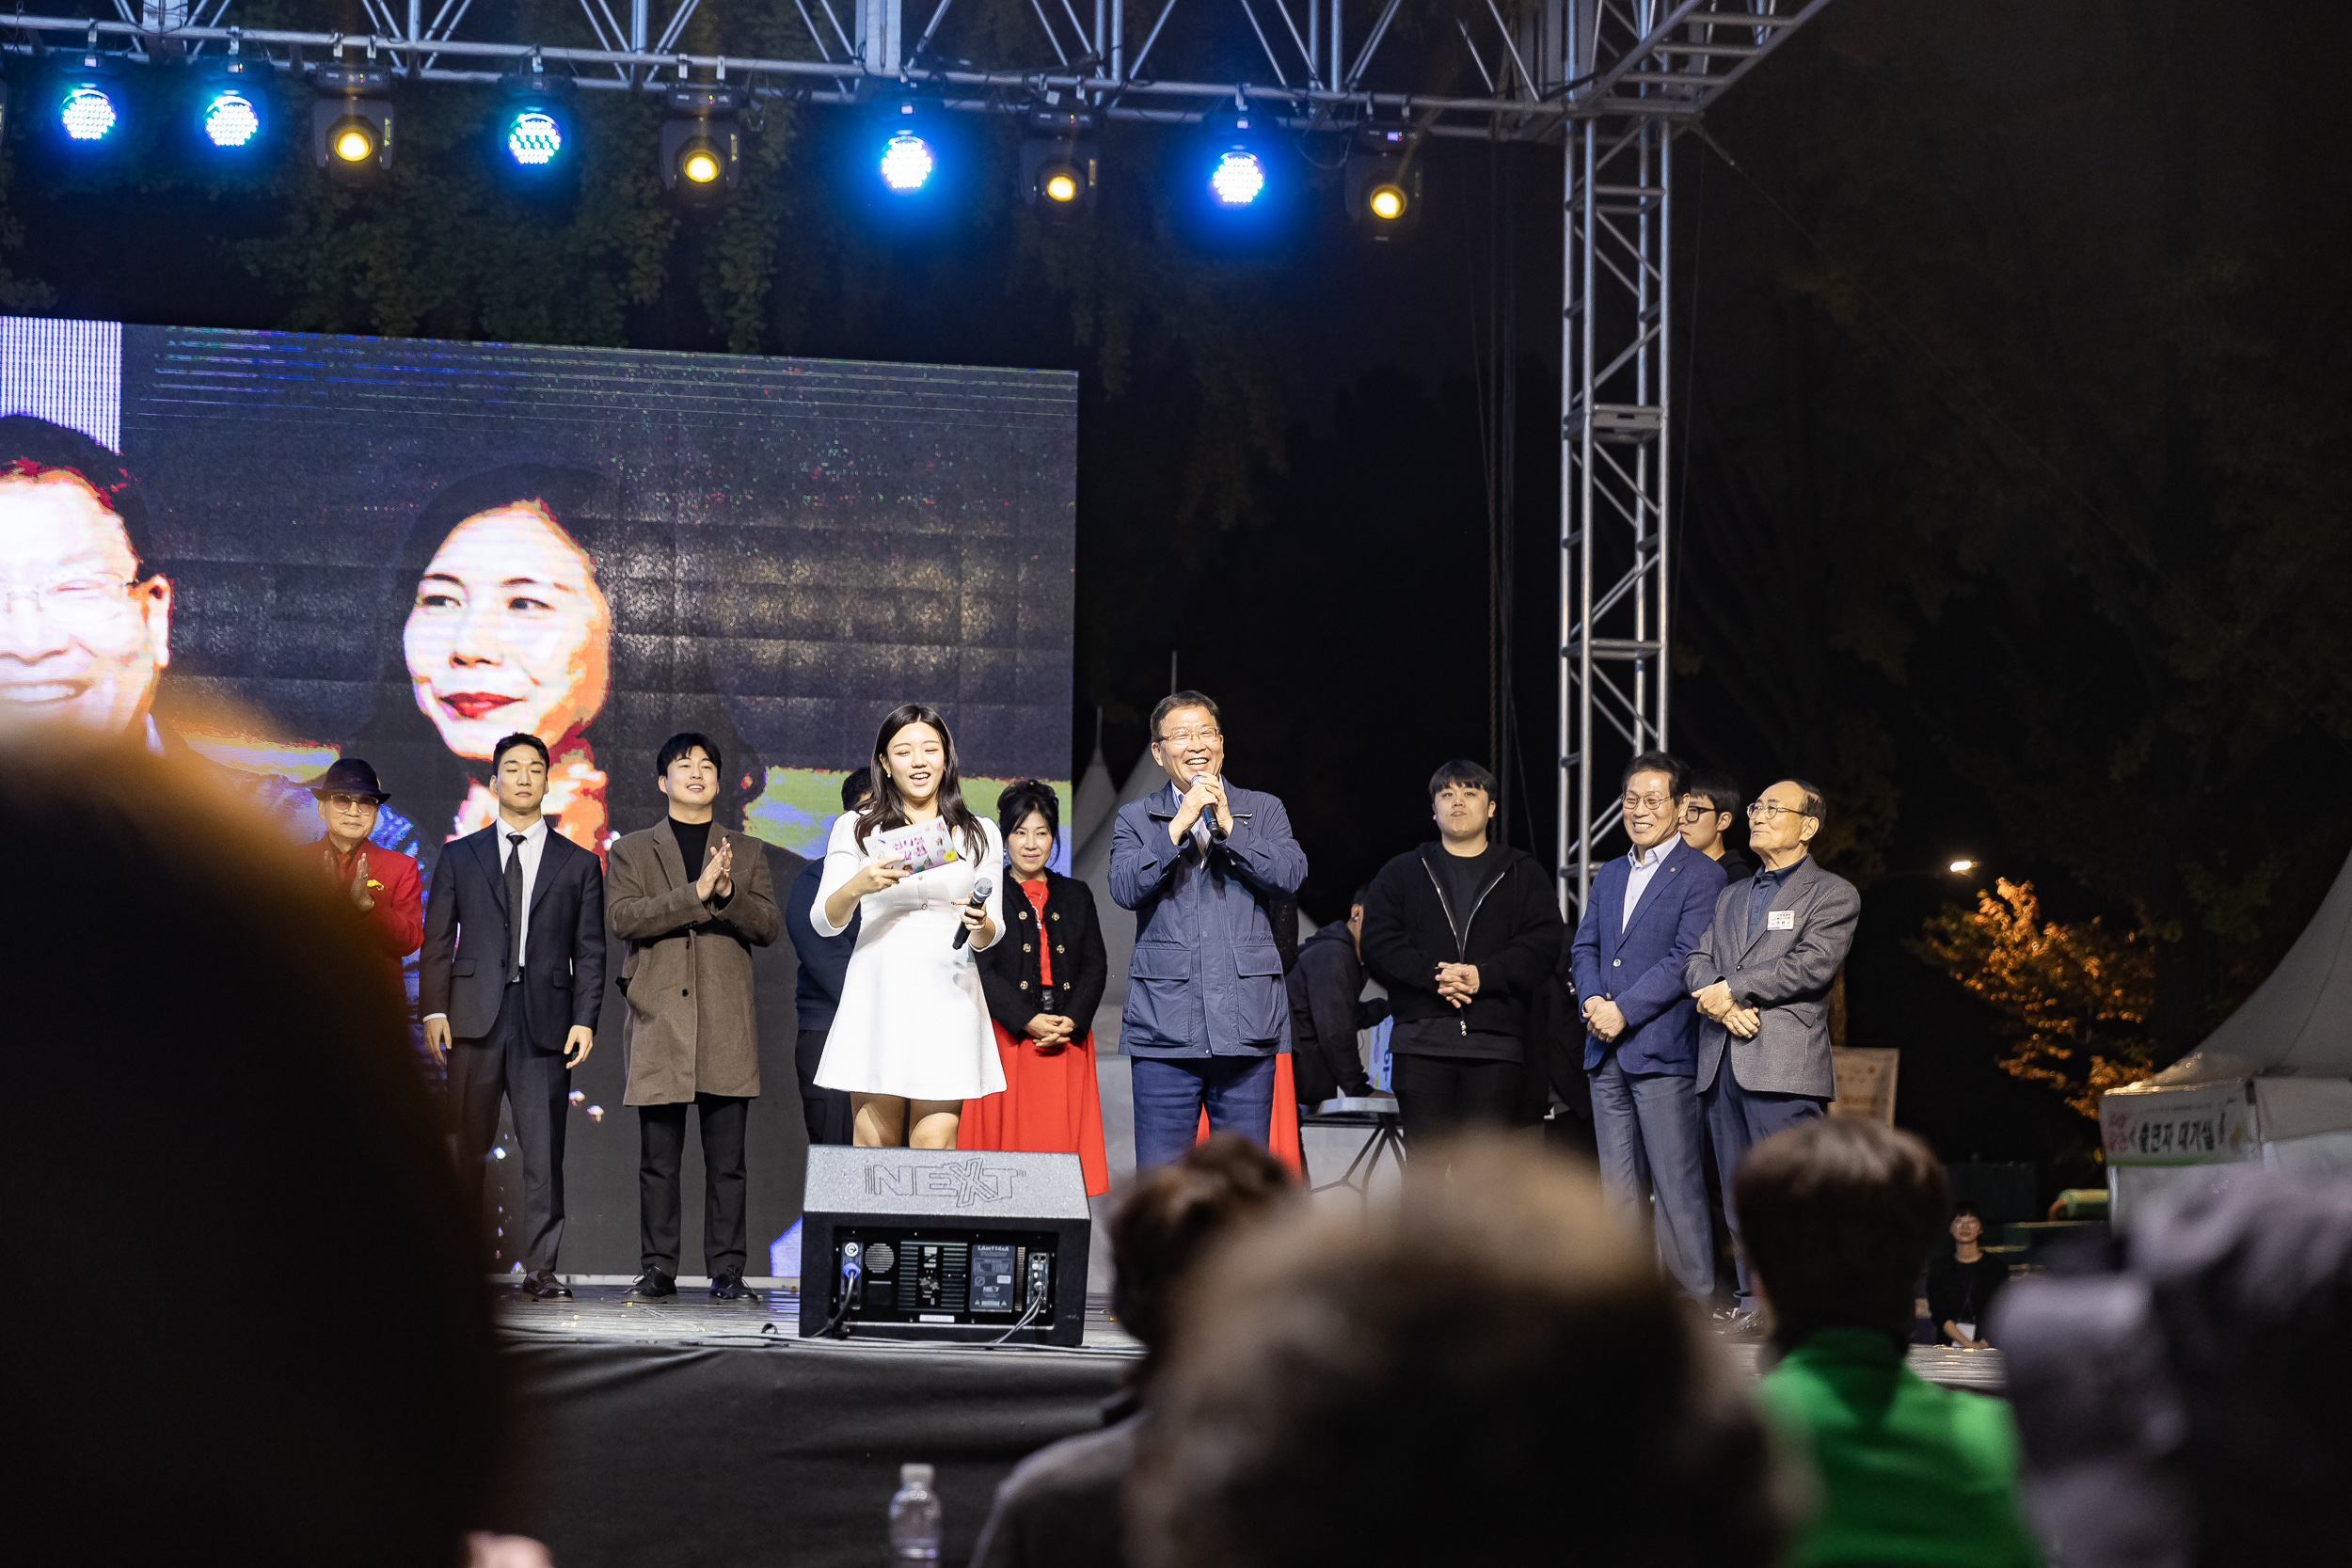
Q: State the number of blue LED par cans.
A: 5